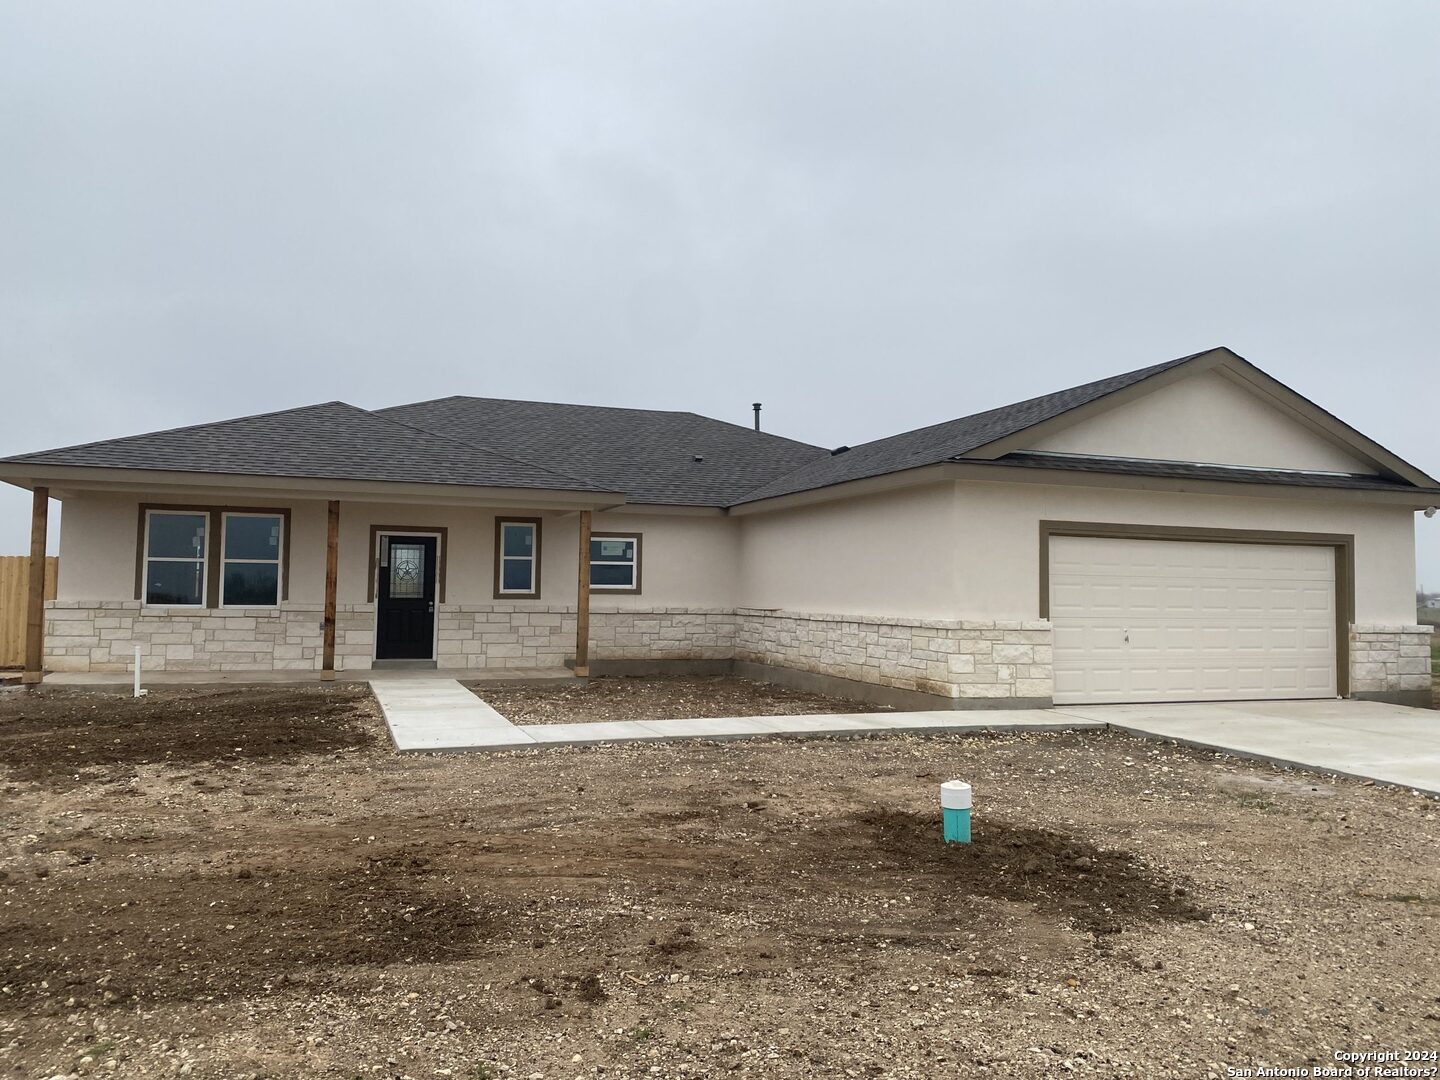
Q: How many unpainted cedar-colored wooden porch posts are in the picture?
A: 3